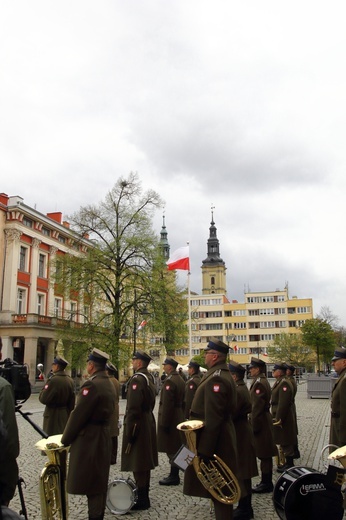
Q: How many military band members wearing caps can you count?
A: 12